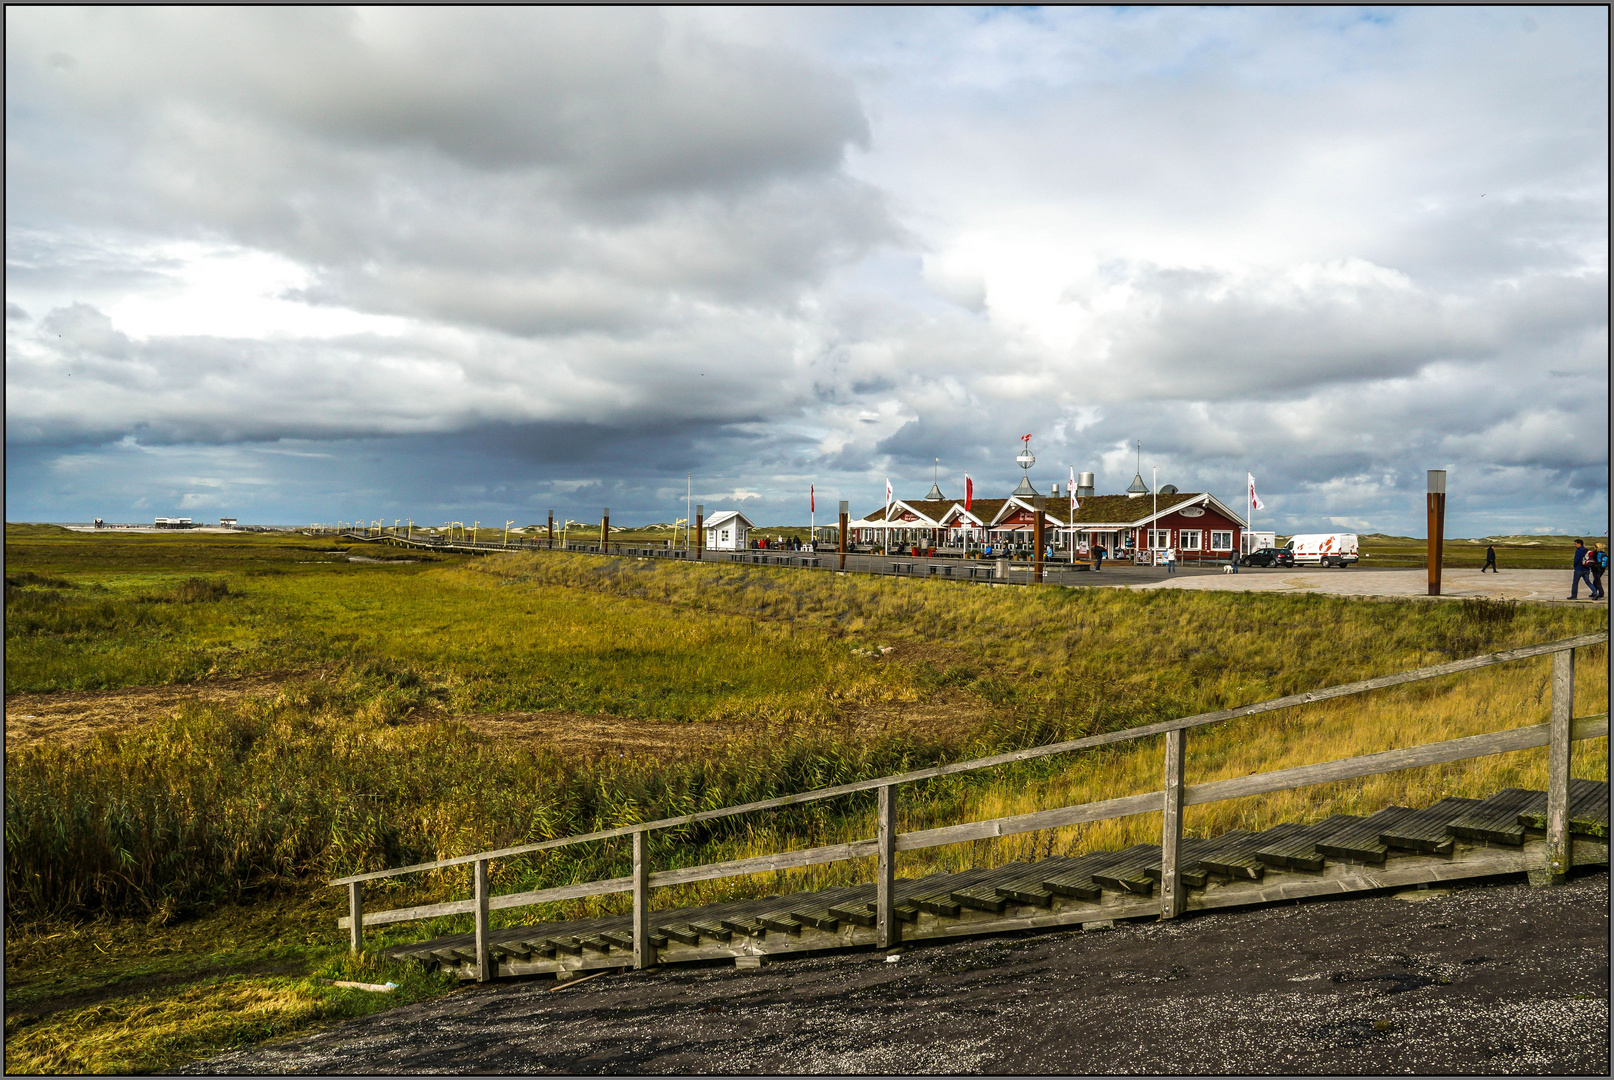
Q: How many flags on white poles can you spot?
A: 5